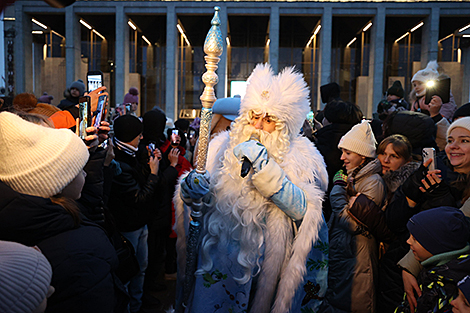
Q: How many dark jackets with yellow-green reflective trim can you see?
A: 1